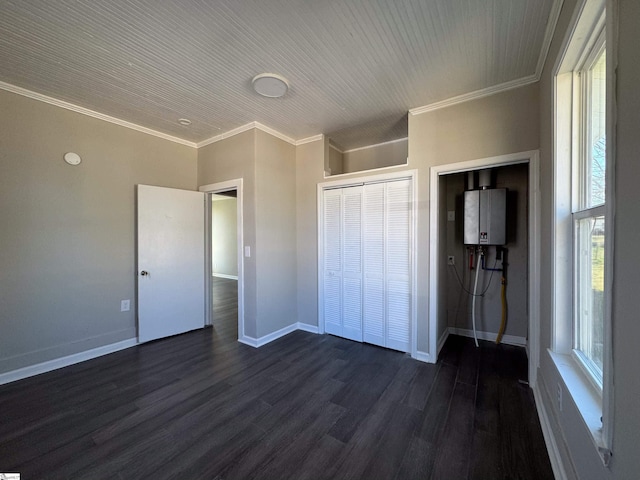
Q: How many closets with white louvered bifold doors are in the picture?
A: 1